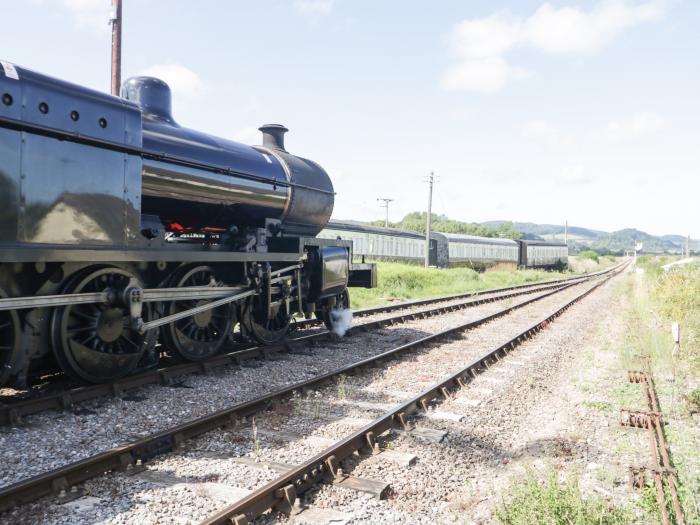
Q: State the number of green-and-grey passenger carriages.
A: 3